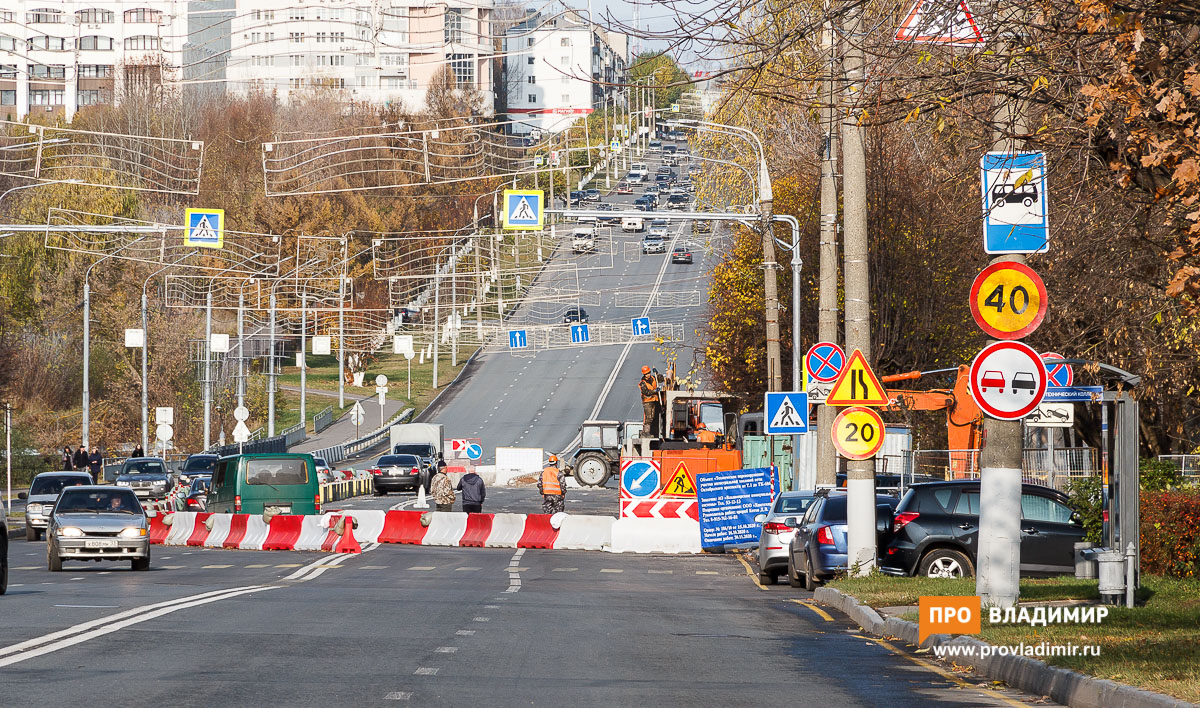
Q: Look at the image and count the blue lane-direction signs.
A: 3